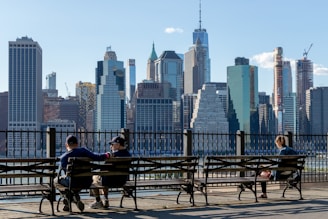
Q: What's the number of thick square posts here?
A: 5